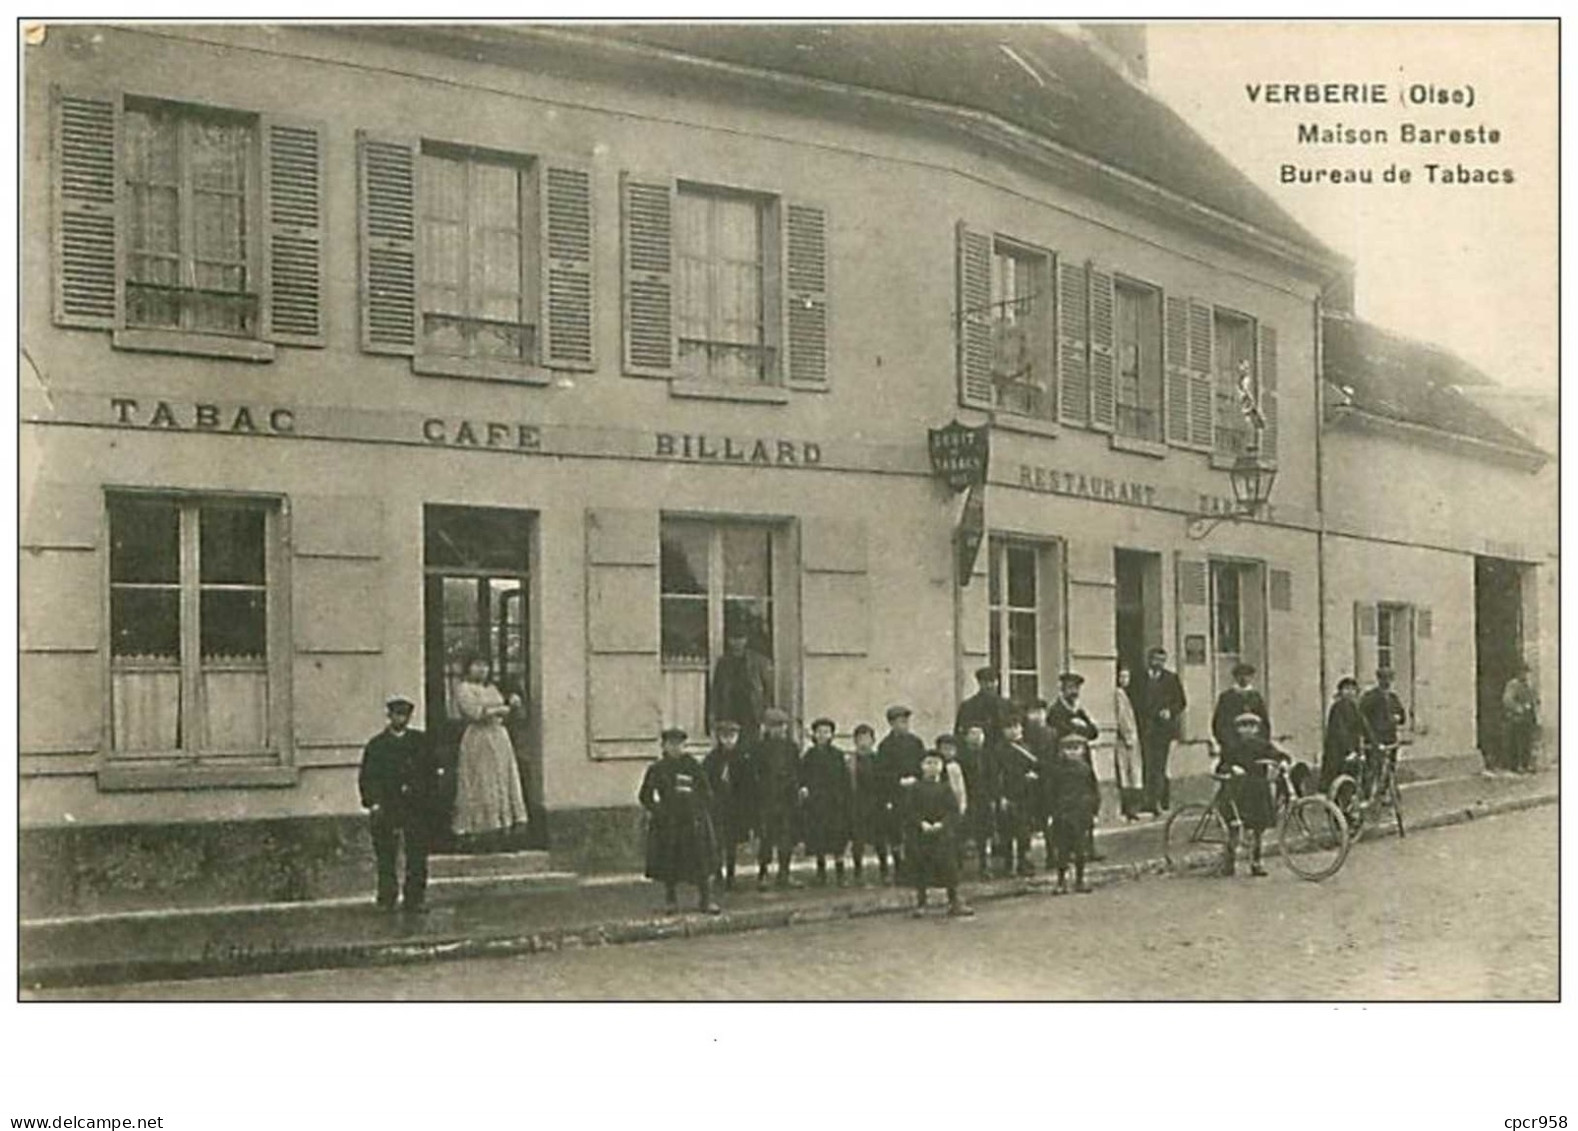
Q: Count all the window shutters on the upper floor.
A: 12